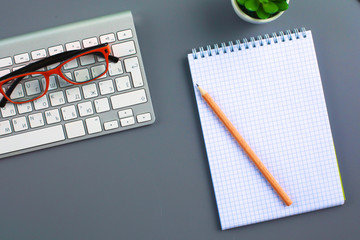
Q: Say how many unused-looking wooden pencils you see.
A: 1